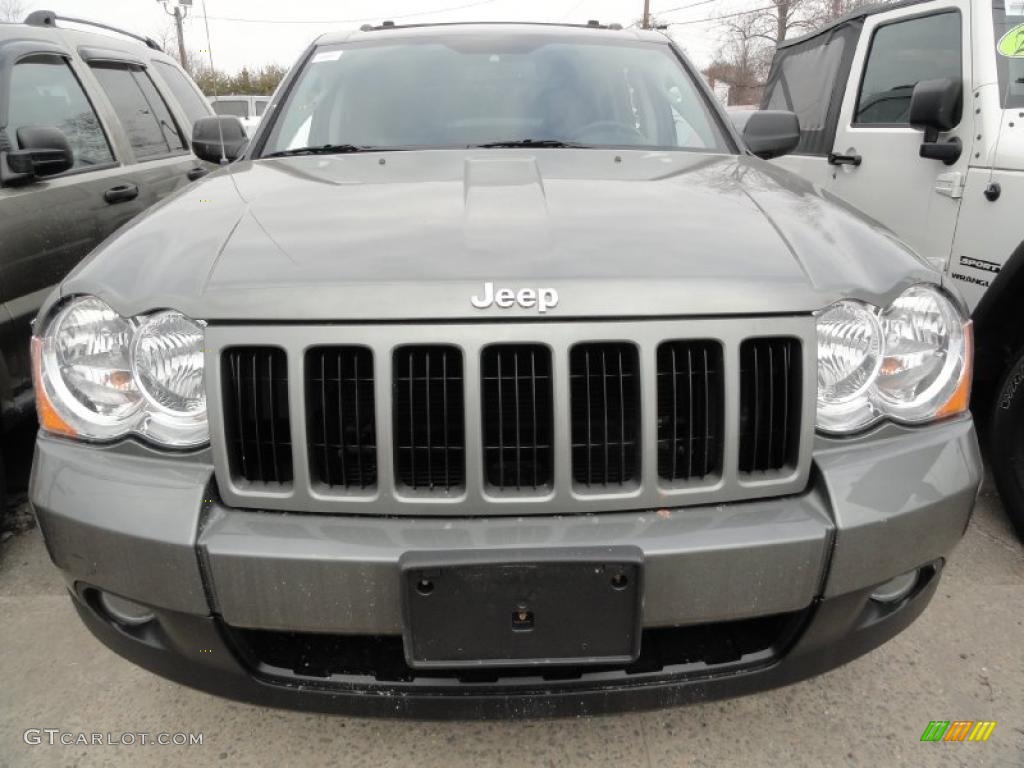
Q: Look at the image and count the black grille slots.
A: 7